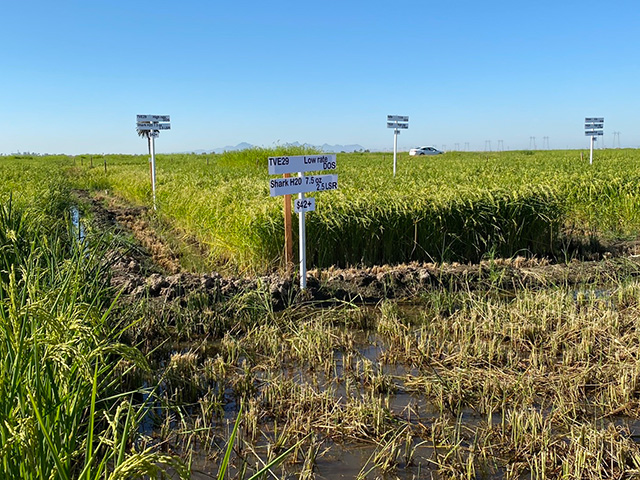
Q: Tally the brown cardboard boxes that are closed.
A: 0